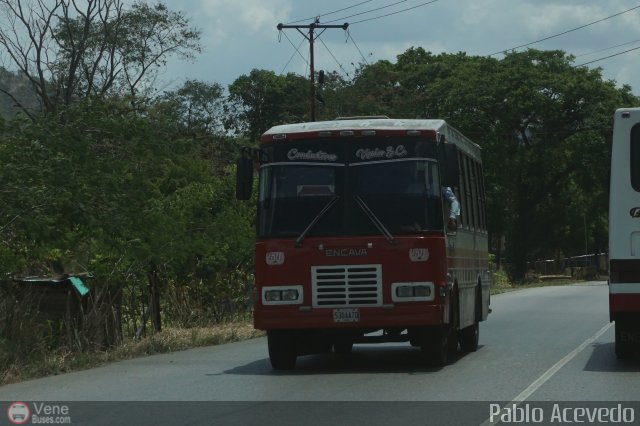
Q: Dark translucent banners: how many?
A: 1